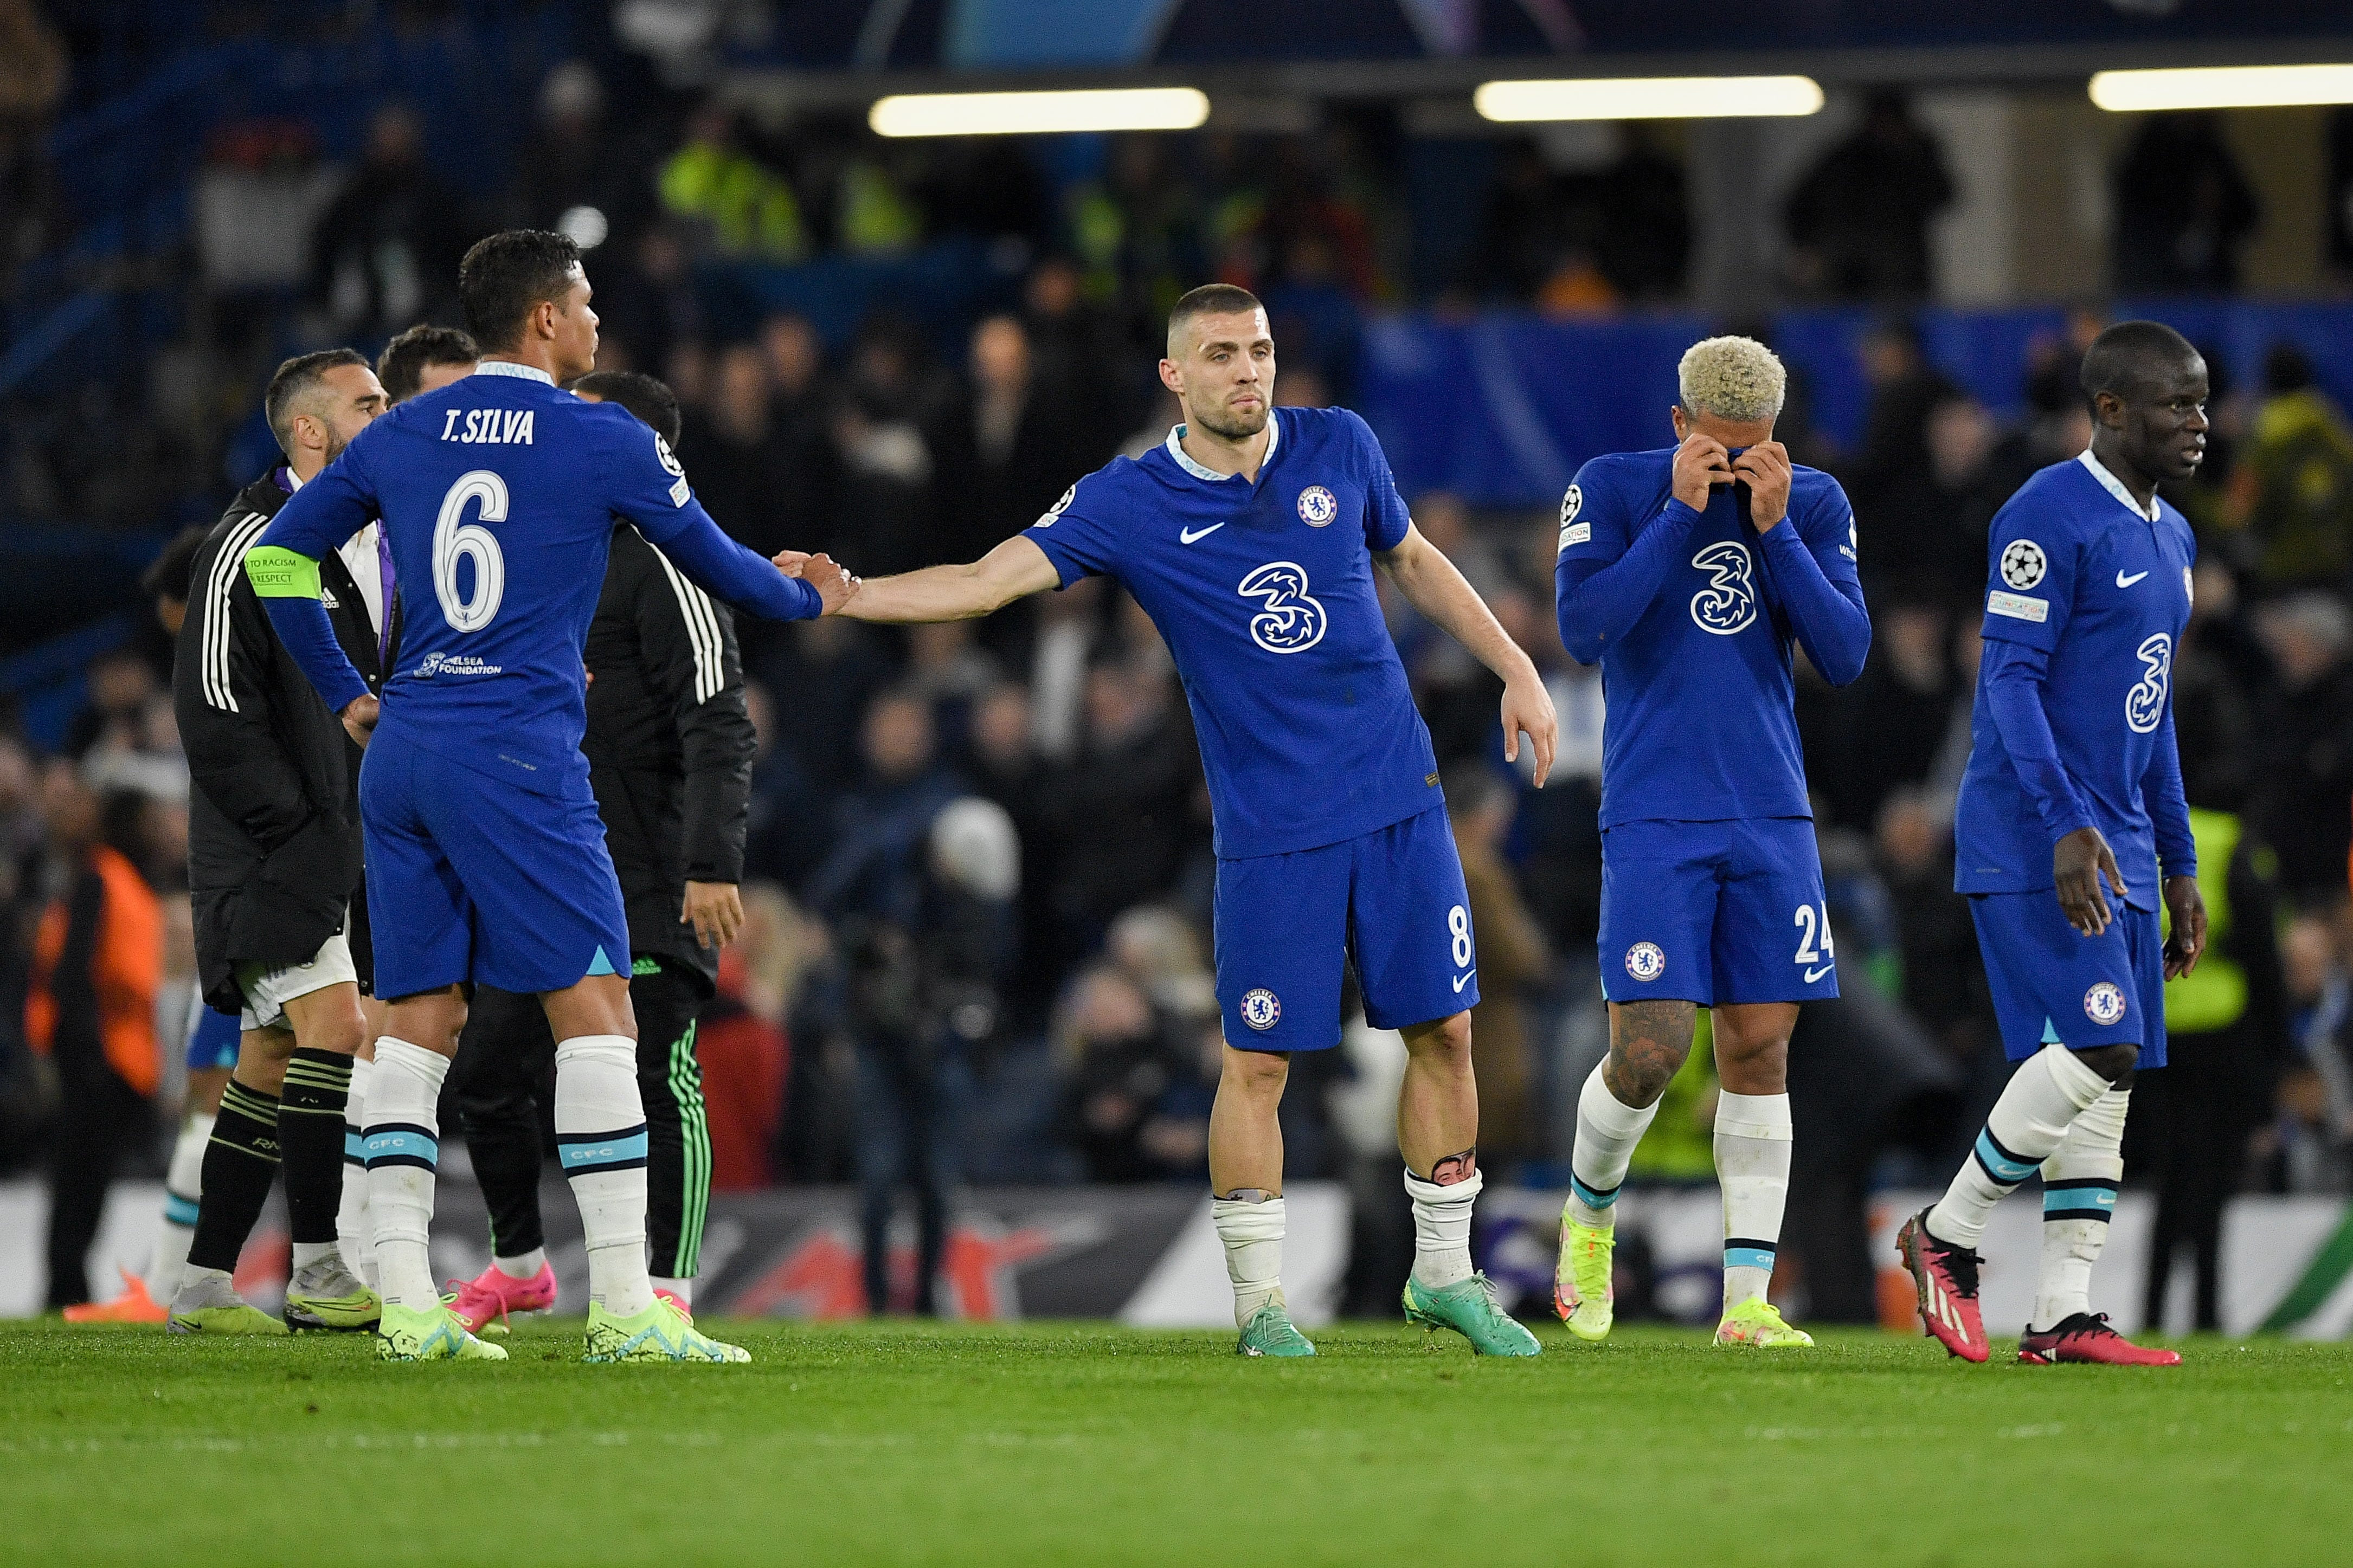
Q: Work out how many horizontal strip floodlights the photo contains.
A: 3